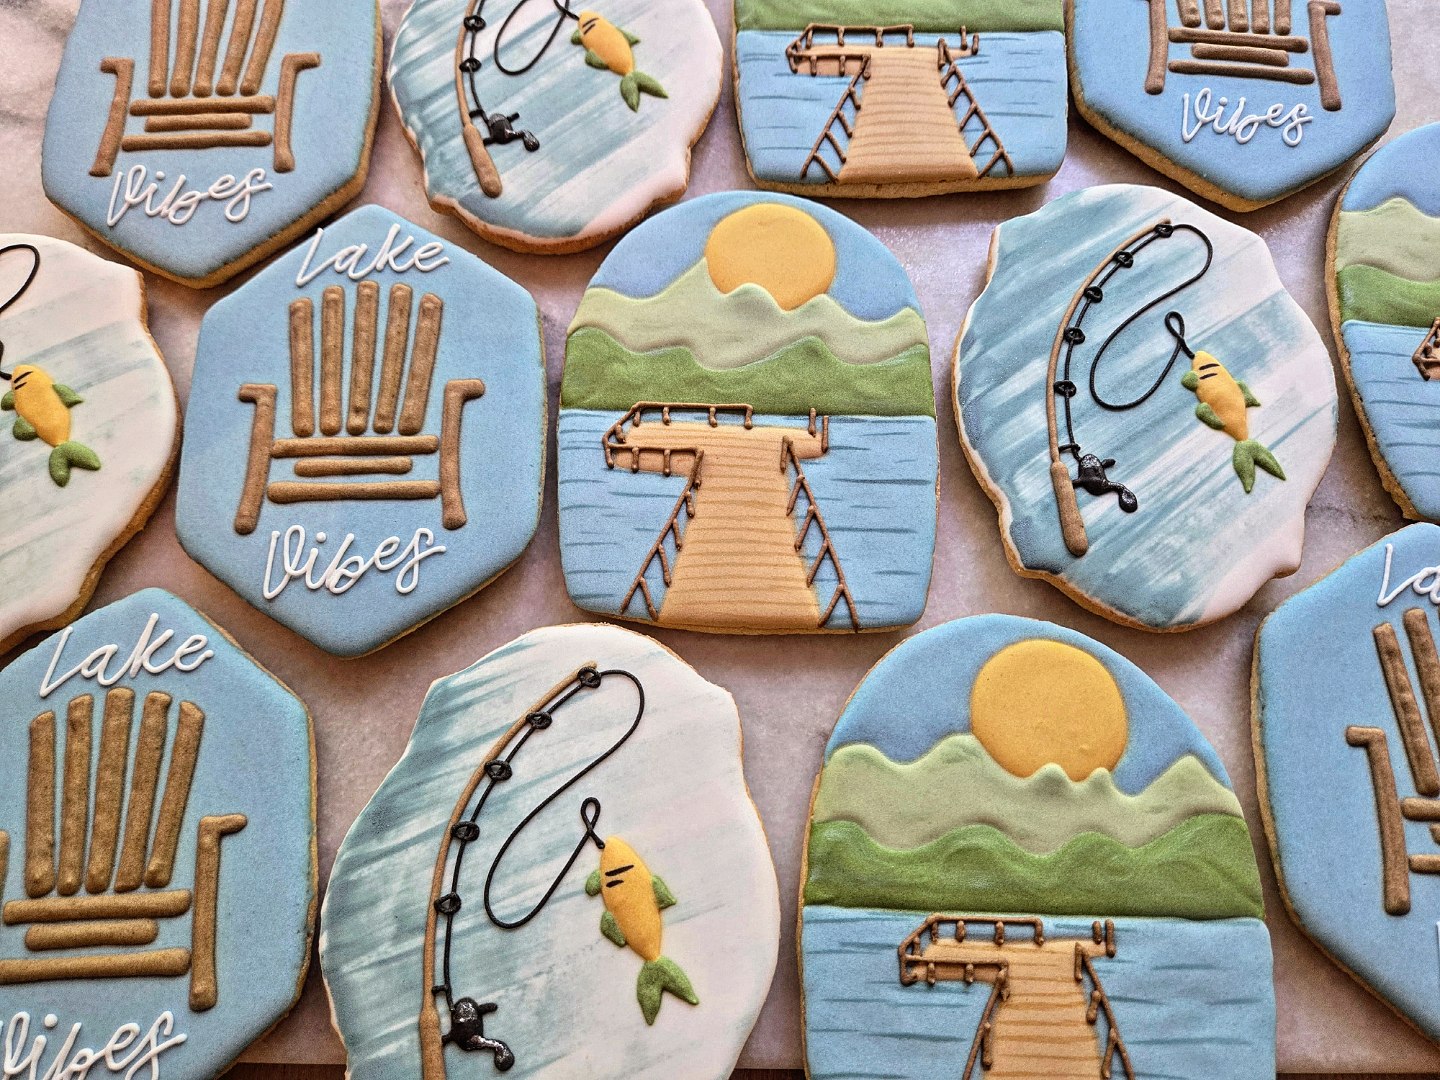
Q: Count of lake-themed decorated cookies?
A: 13